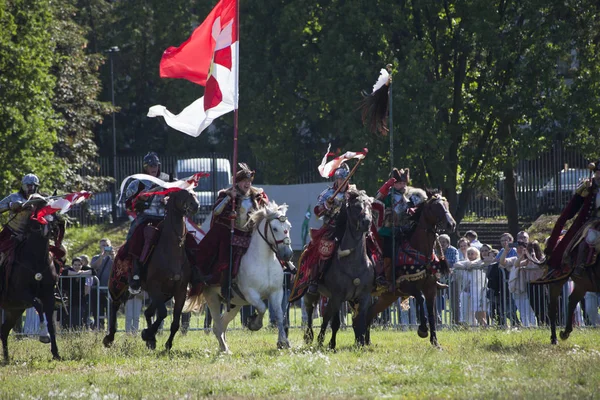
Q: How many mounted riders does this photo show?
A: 6